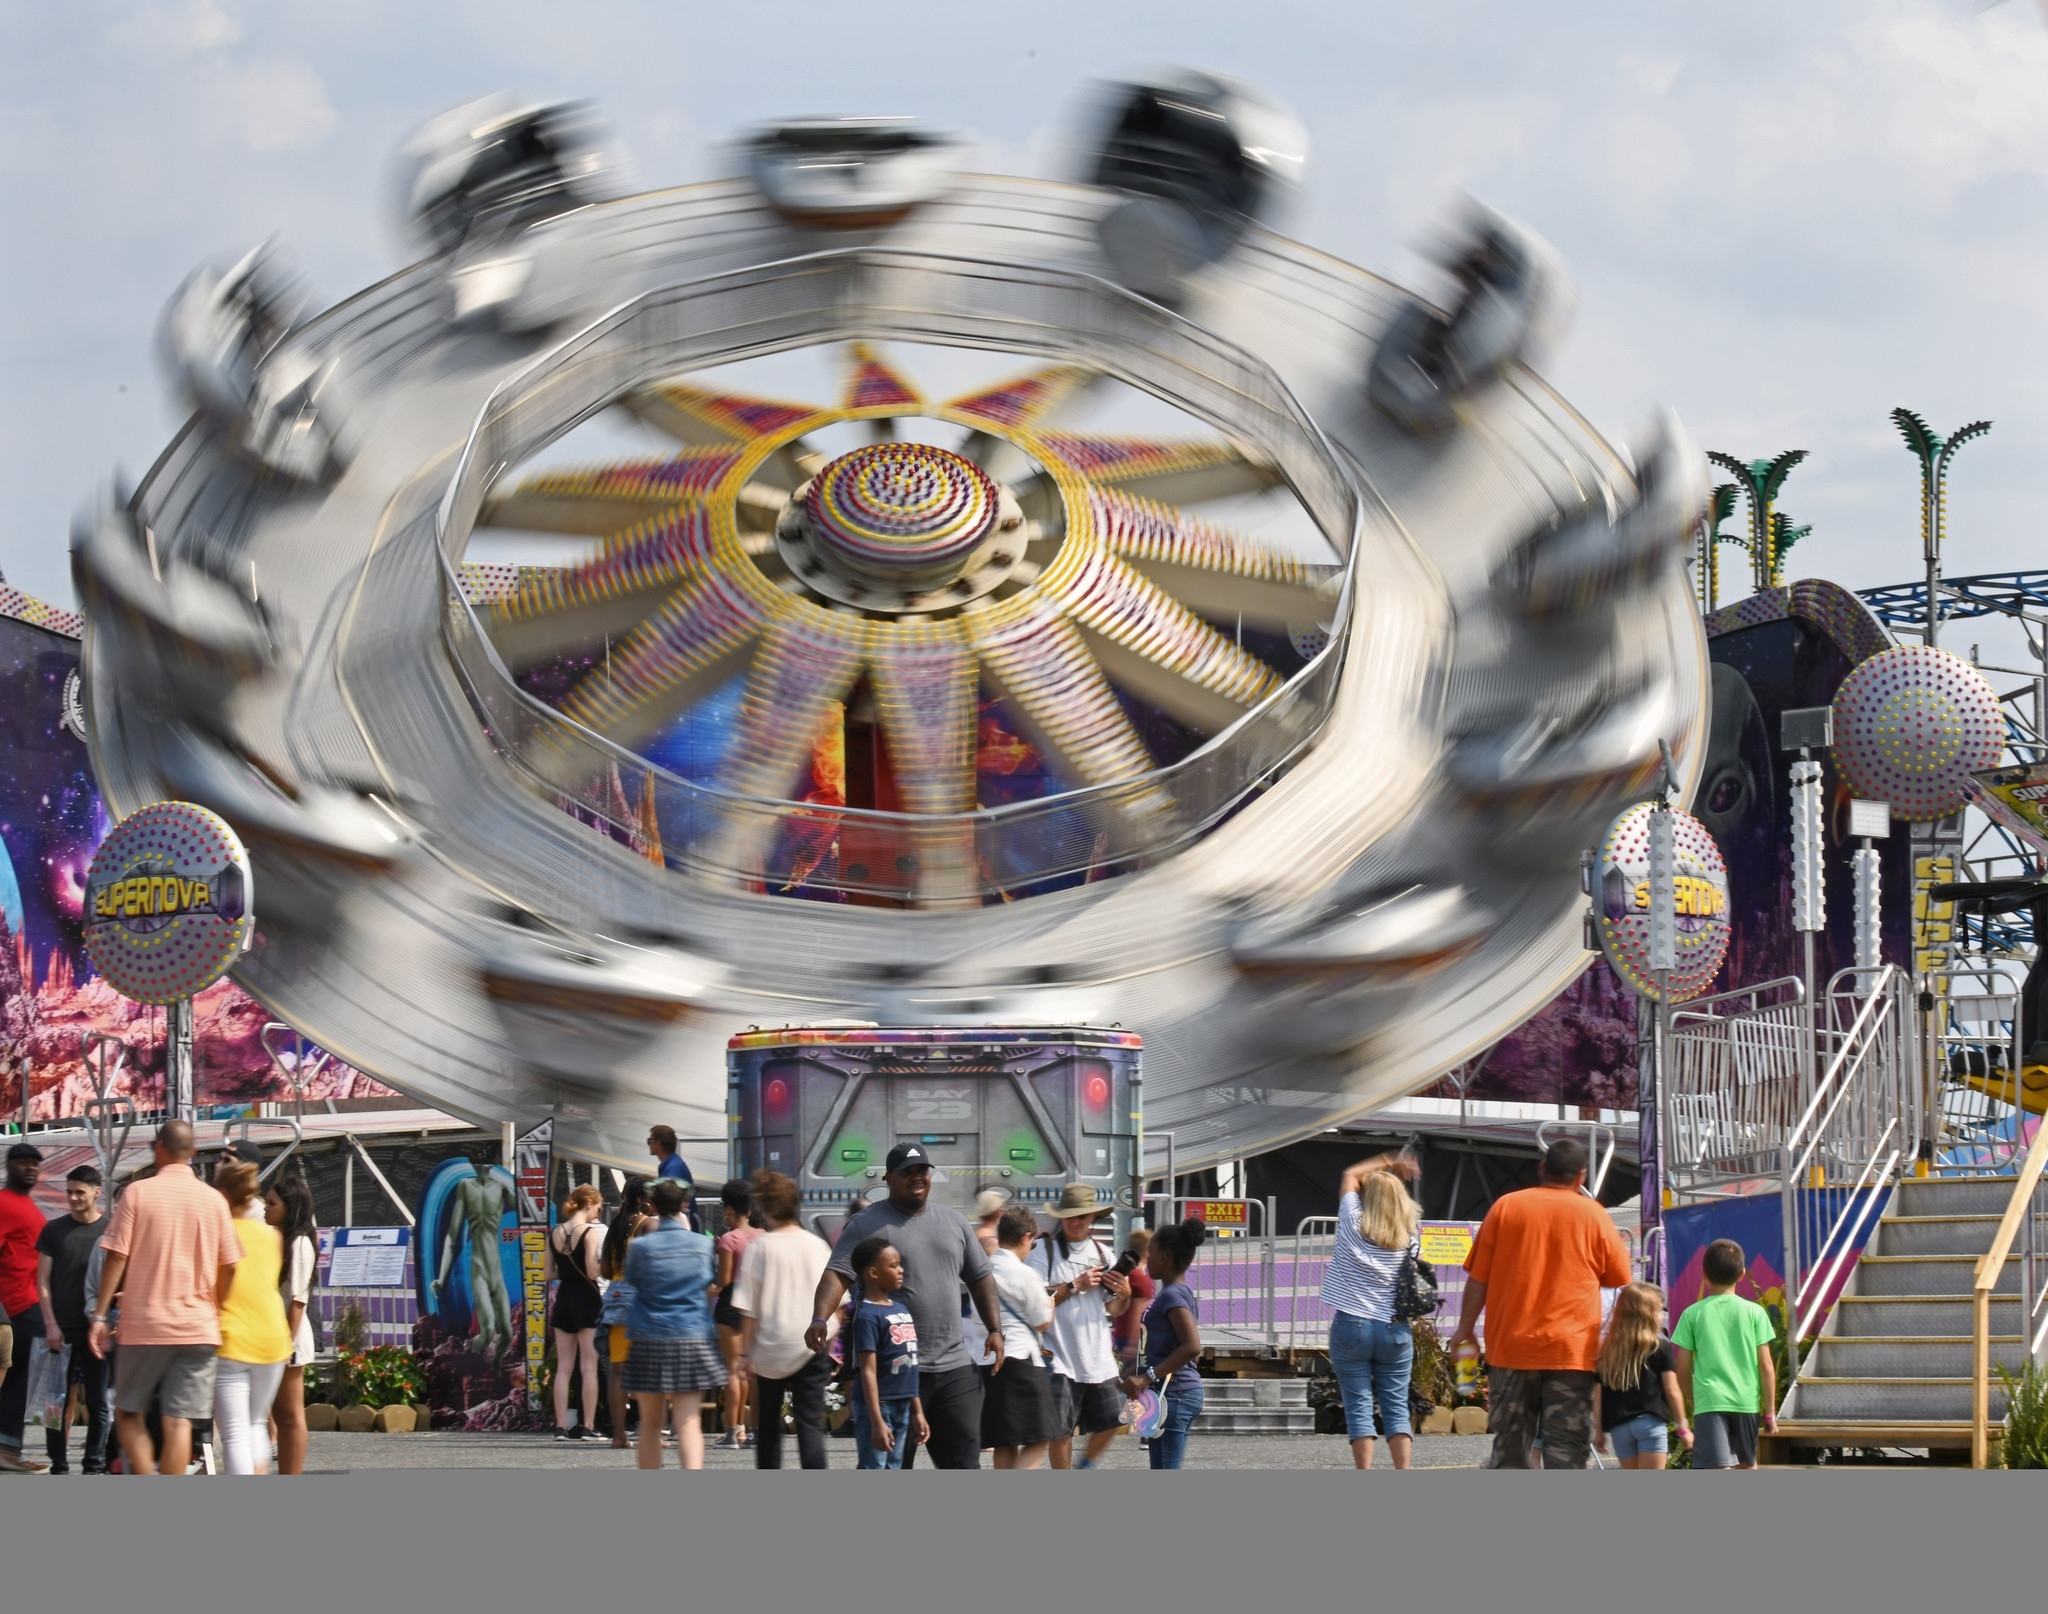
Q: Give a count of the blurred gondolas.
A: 12